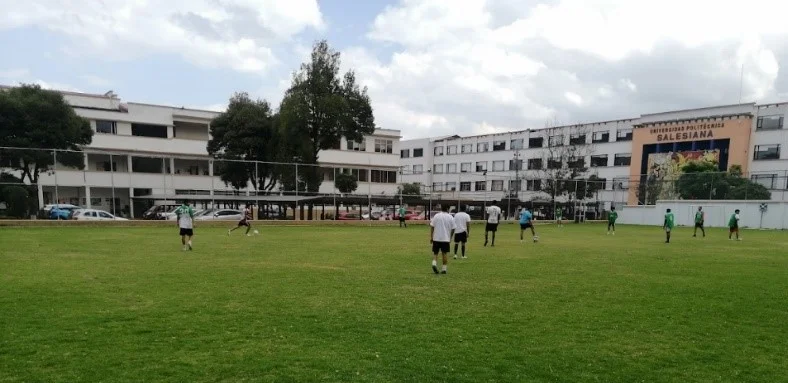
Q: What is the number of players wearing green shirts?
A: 7